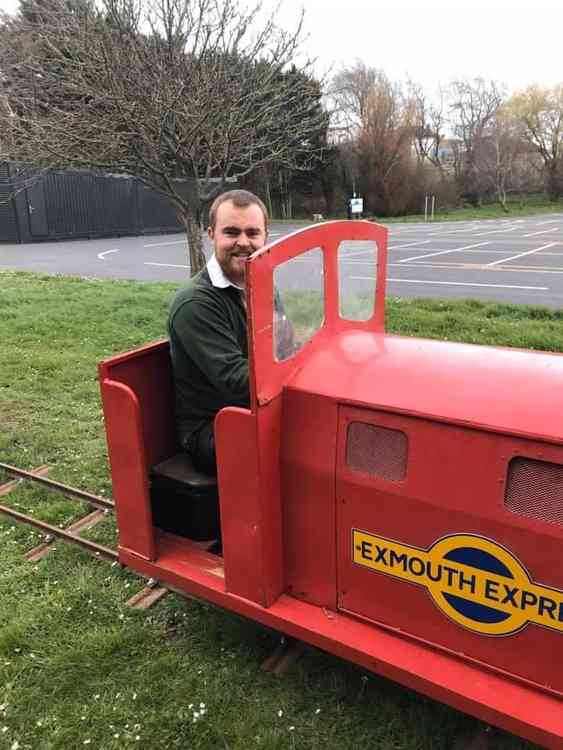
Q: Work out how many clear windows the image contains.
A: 2